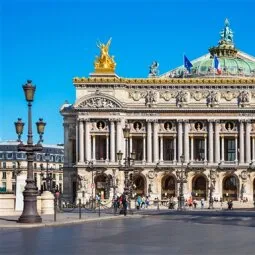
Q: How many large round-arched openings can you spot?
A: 5